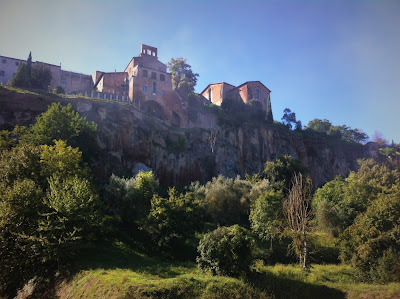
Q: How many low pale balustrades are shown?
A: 1